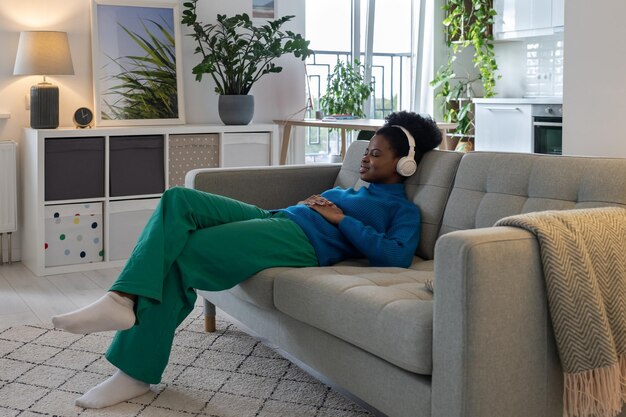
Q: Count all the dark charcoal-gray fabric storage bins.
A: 2